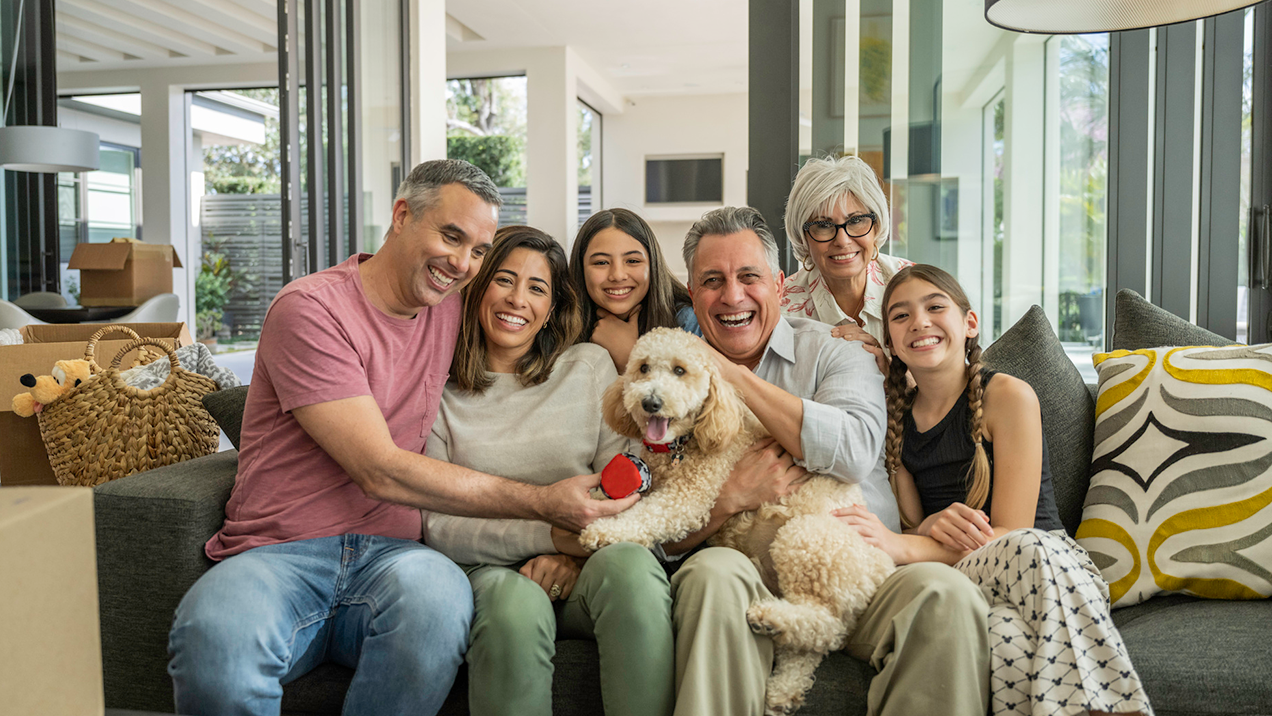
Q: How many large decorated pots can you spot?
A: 0